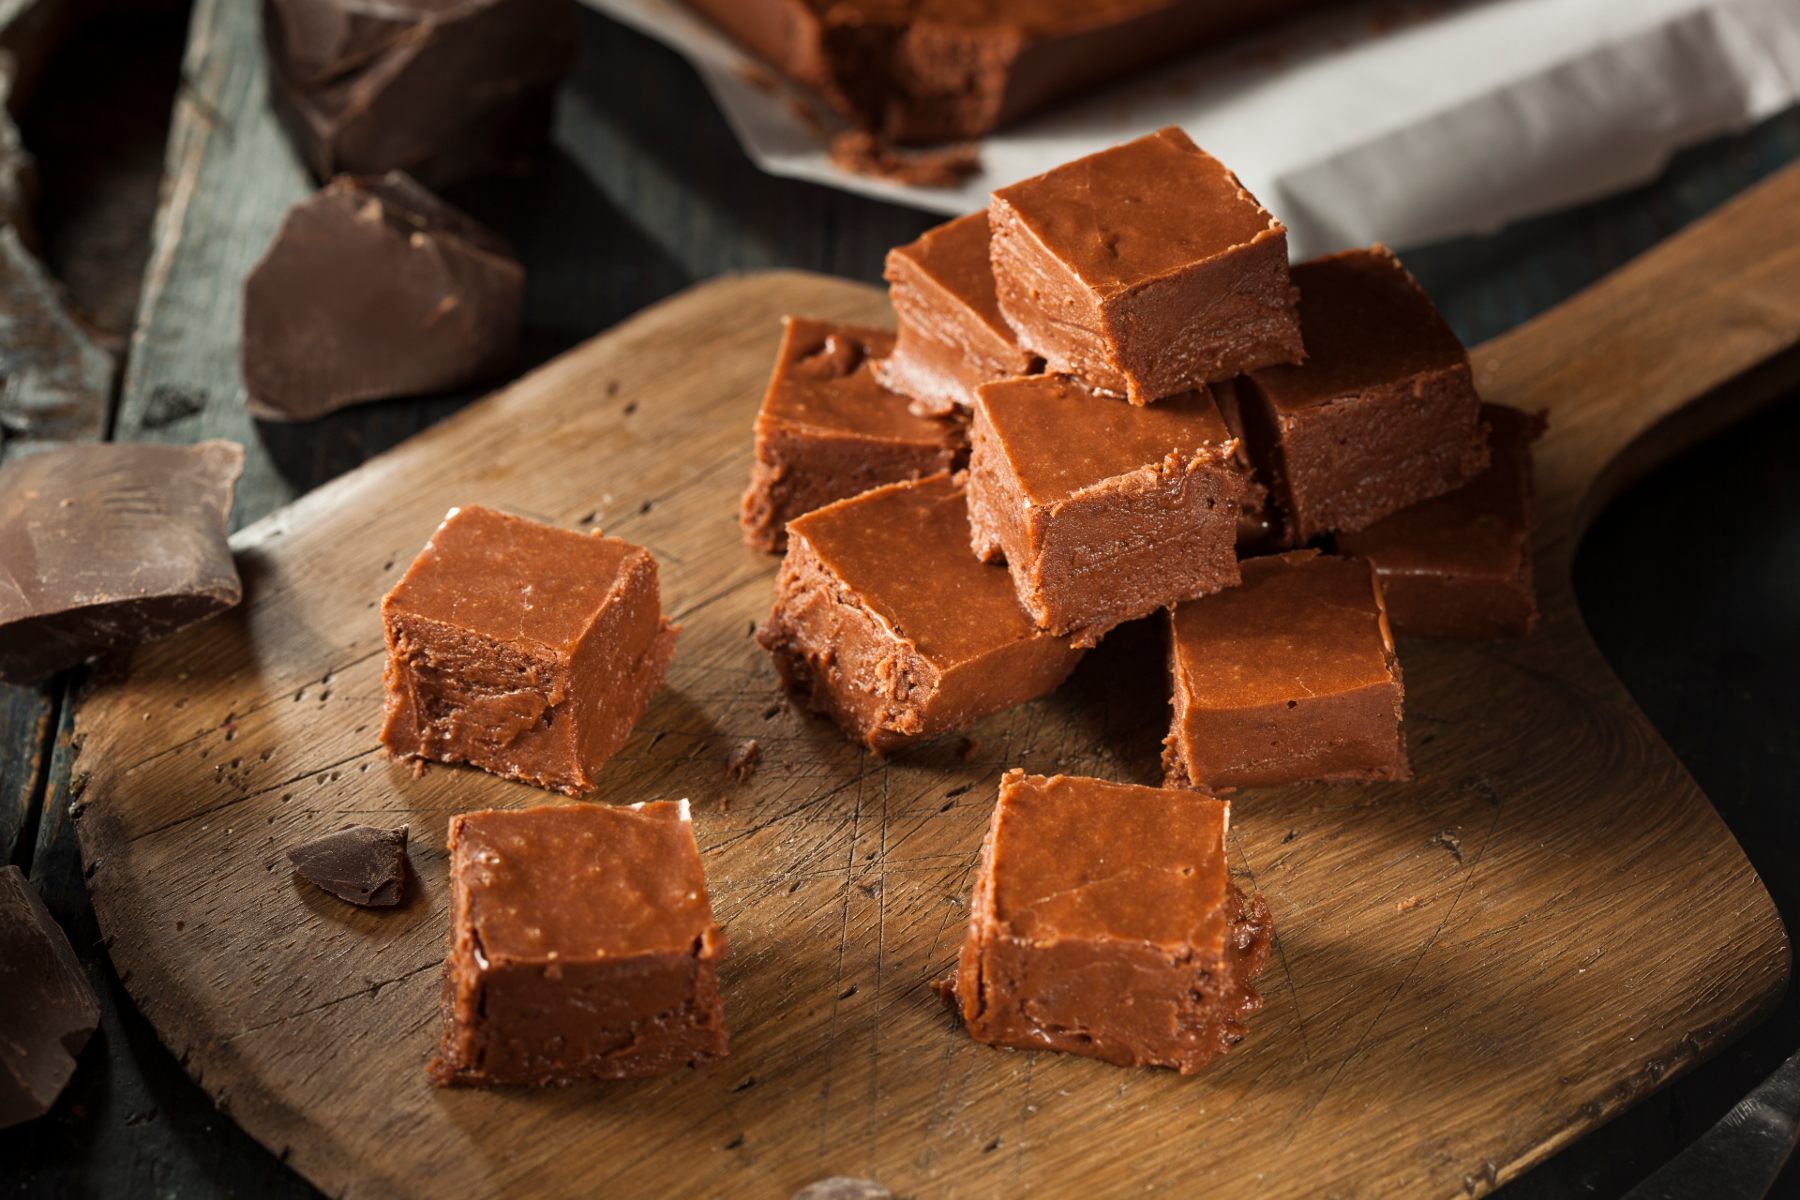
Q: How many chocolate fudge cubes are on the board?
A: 11